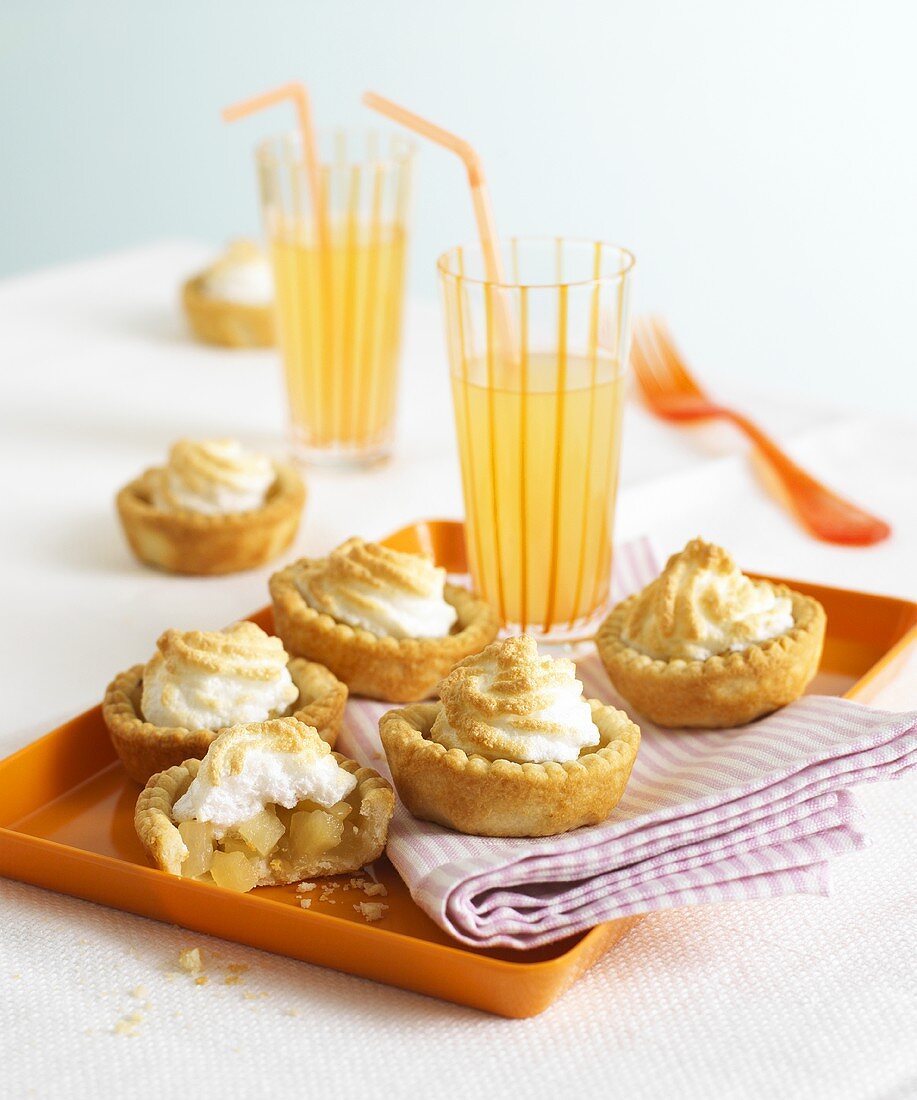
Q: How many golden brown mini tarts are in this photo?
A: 7